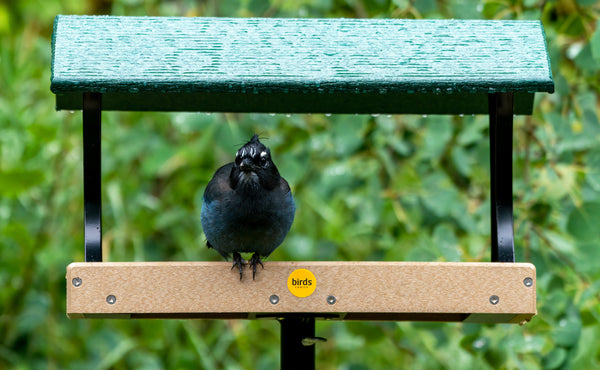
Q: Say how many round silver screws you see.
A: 6